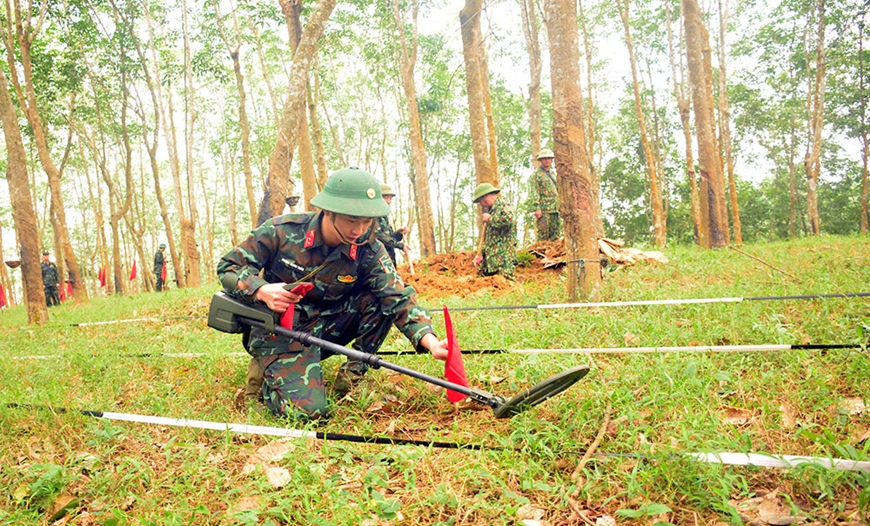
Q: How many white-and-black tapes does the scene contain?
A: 3